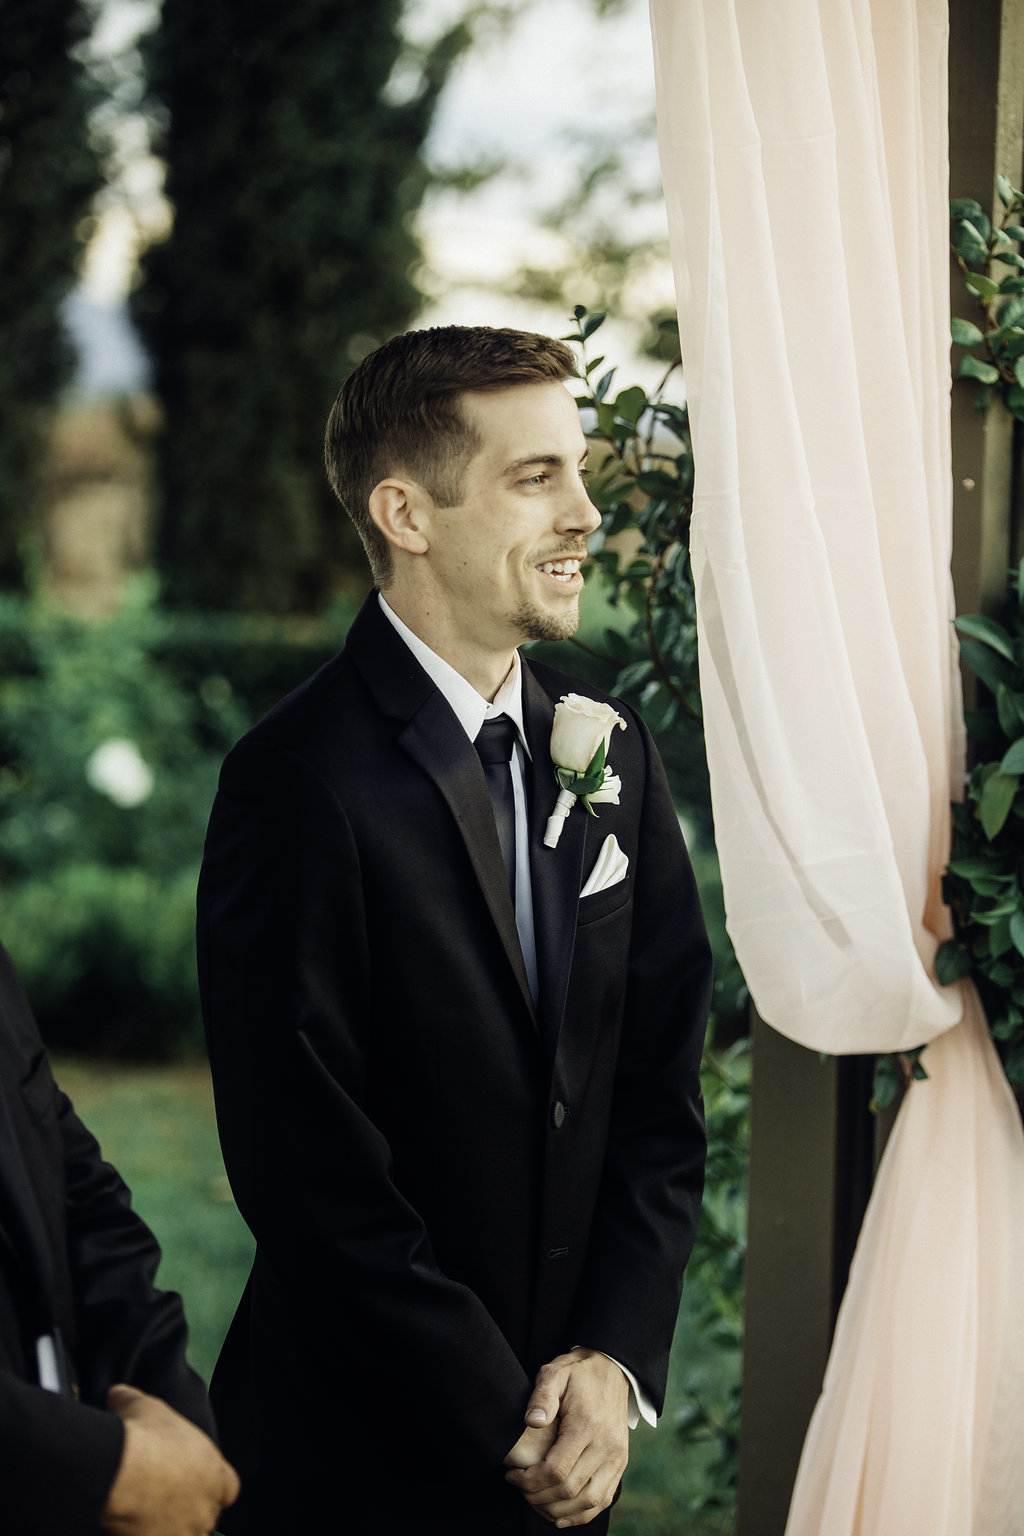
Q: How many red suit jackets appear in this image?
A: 0